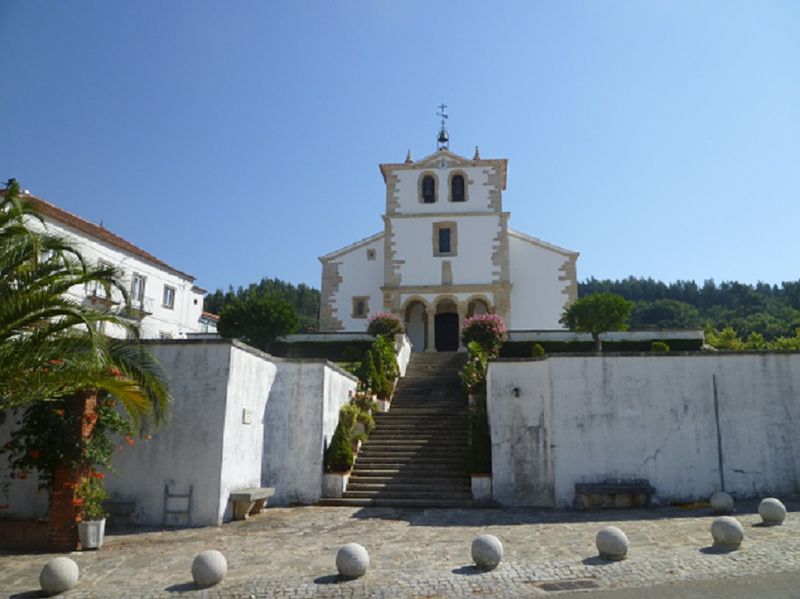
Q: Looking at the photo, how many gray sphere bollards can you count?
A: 8